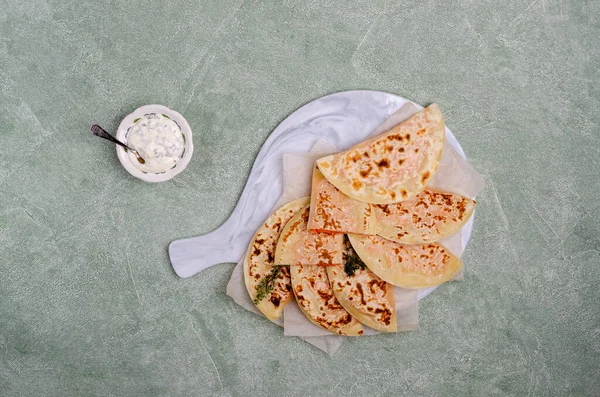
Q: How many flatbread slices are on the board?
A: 8